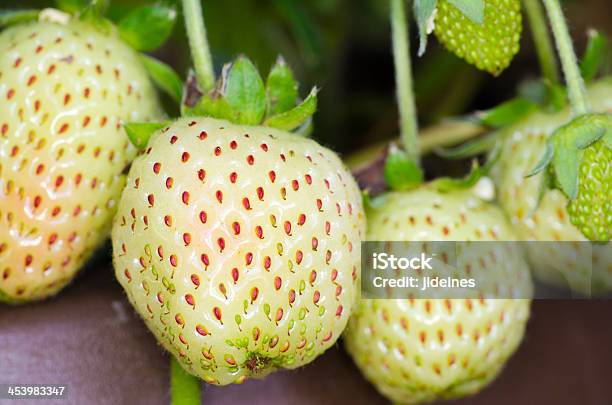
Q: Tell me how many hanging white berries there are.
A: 4